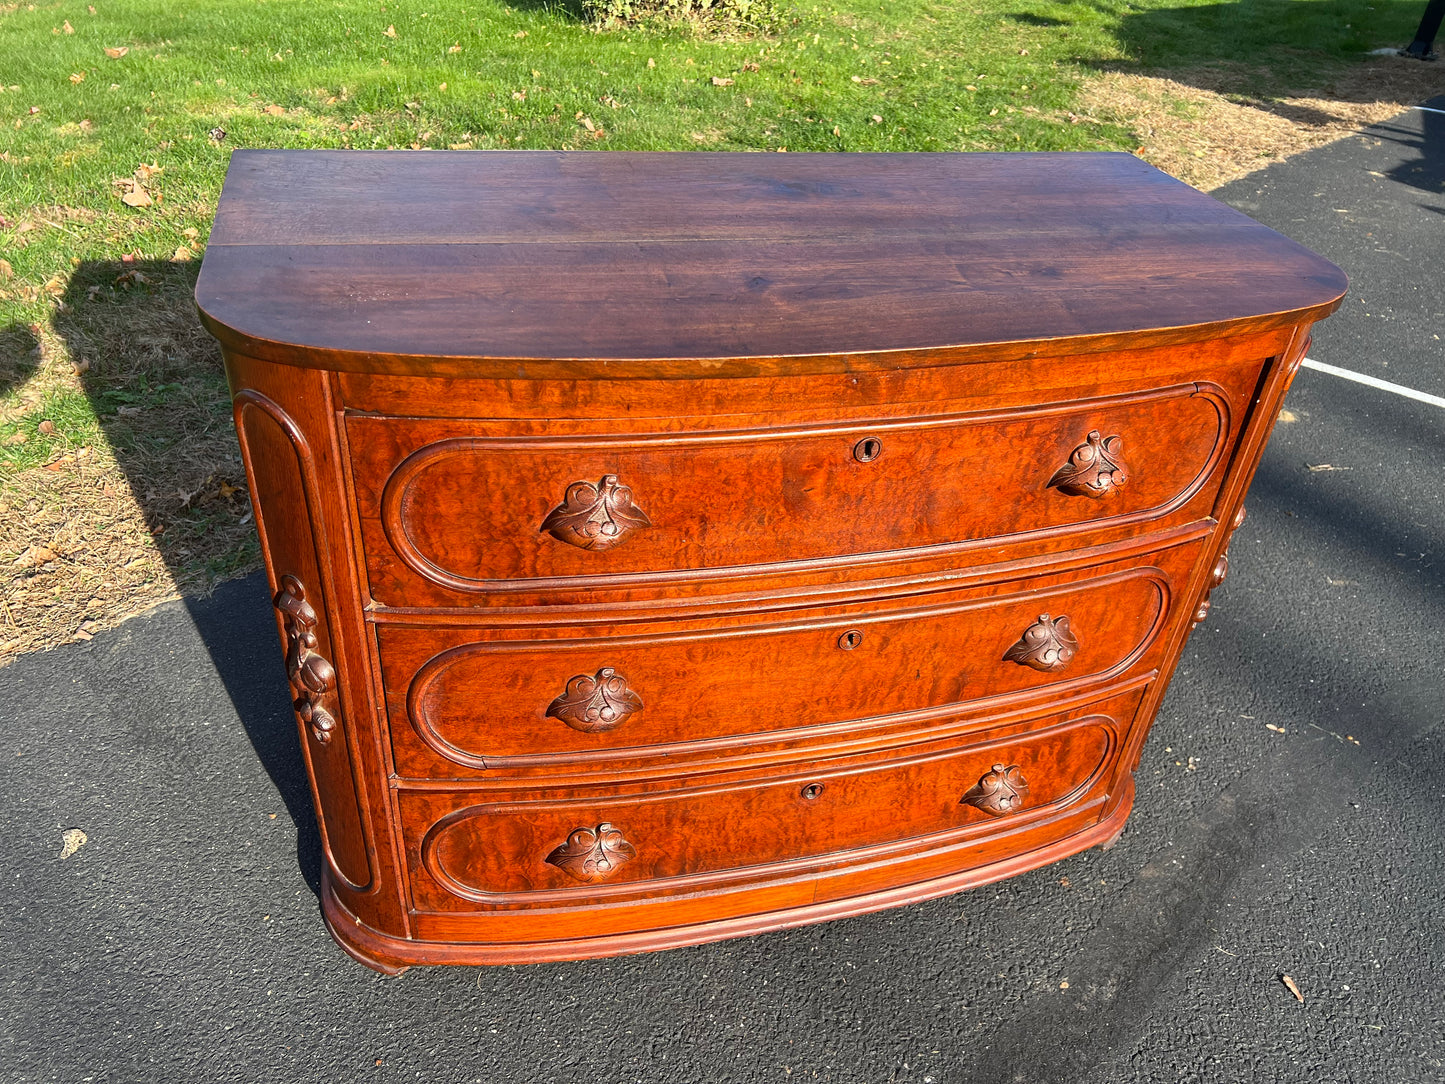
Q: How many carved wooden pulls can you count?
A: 6